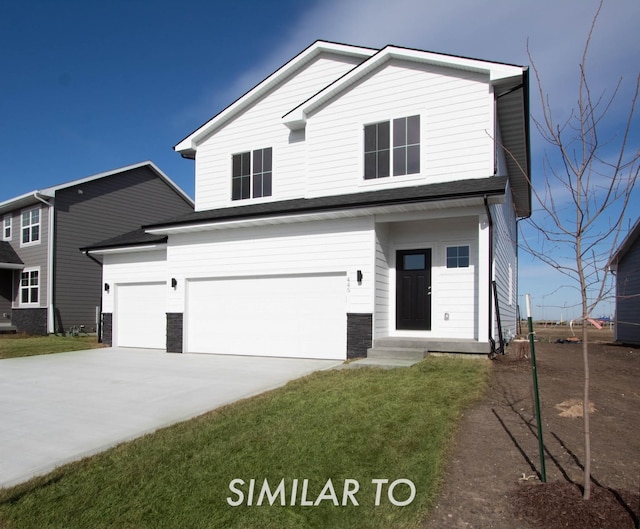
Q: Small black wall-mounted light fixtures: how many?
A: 3